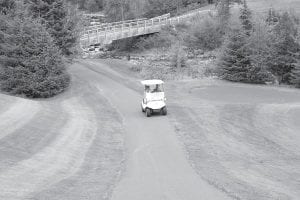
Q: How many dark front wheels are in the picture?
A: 2